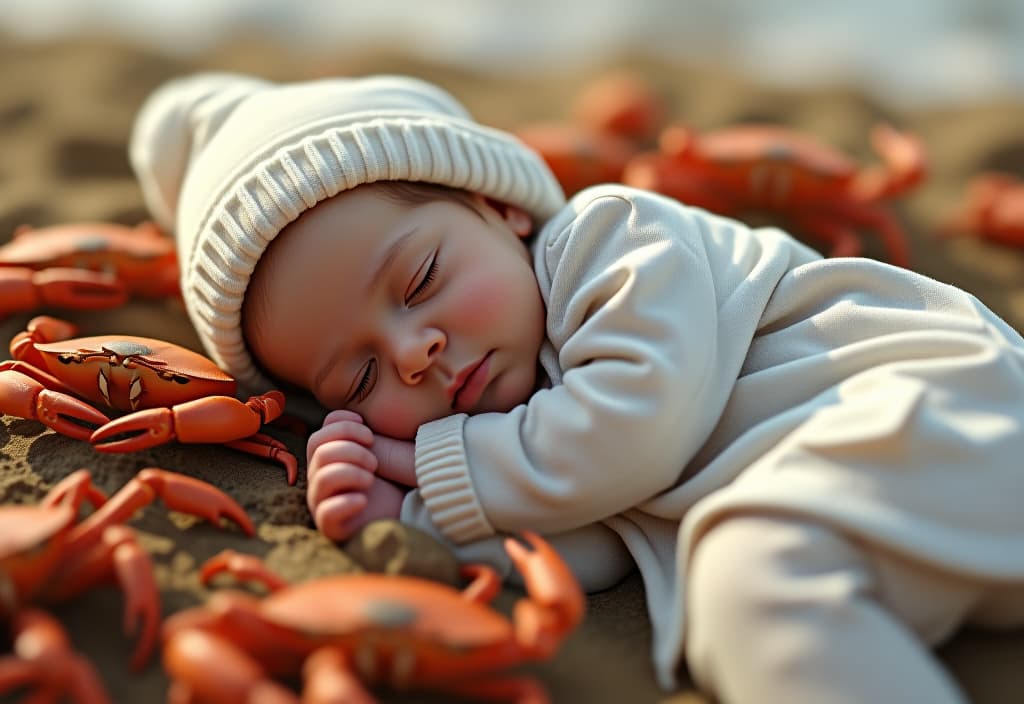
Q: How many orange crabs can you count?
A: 7